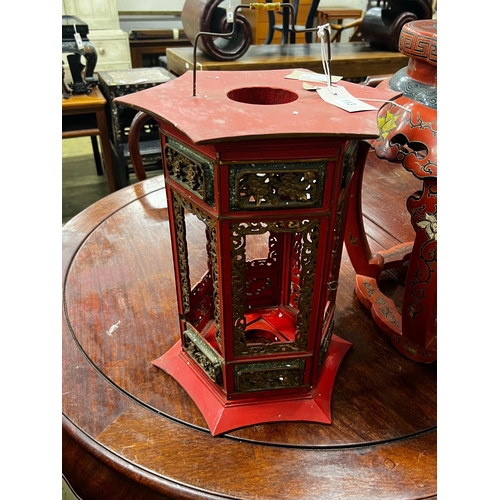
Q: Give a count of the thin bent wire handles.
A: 1